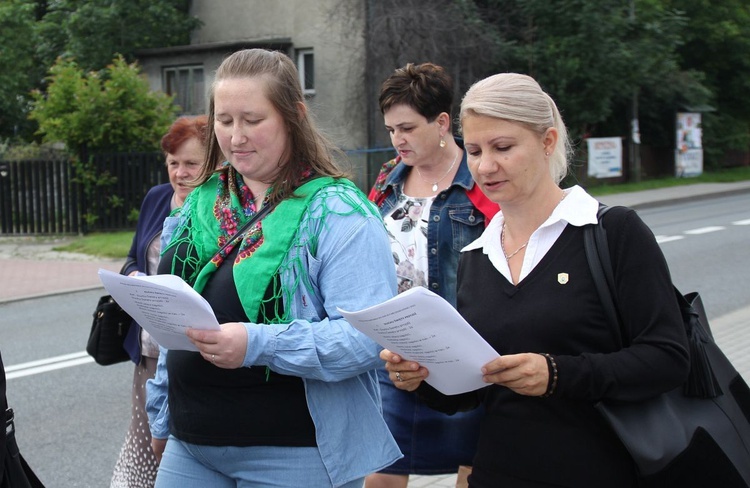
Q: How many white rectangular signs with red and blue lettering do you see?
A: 1